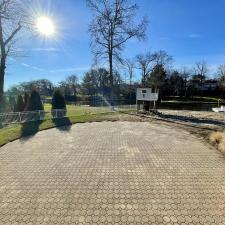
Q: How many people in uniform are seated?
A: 0